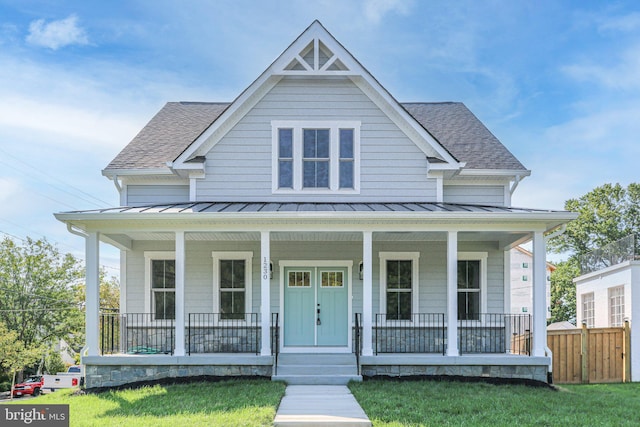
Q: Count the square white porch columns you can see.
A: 6